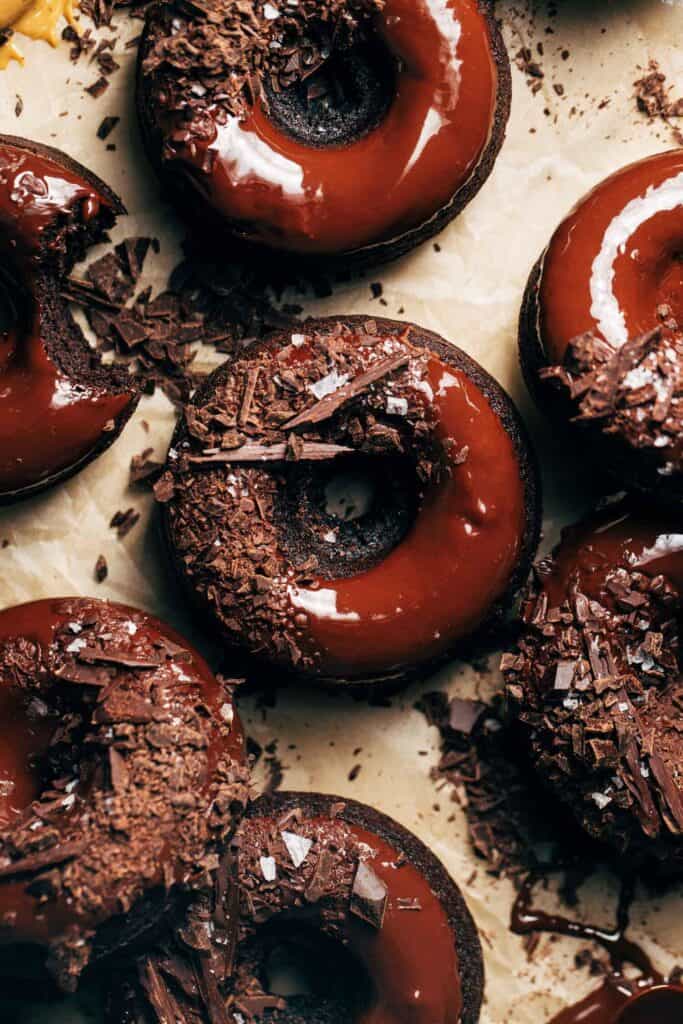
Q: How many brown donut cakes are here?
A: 7